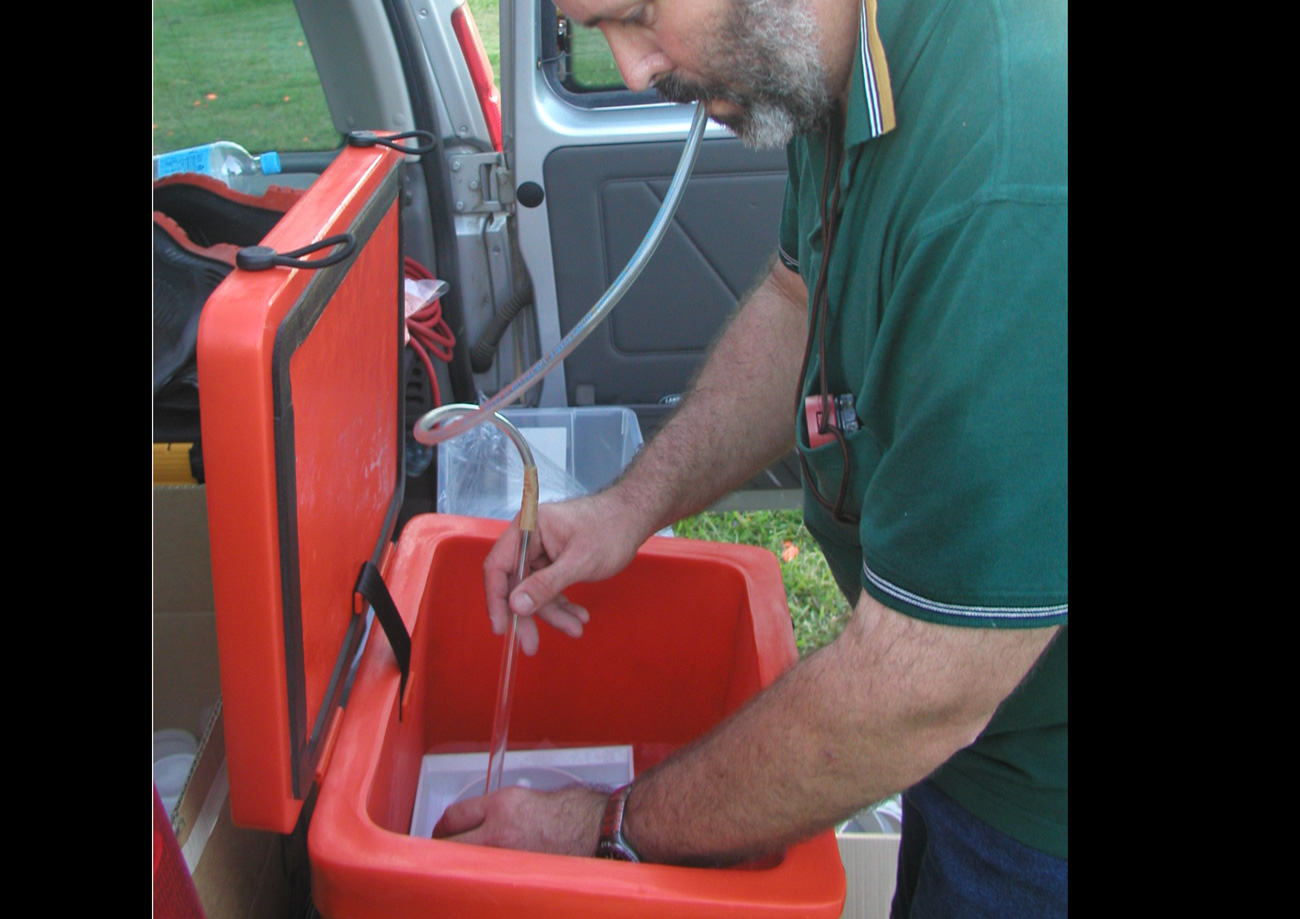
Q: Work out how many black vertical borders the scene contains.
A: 2